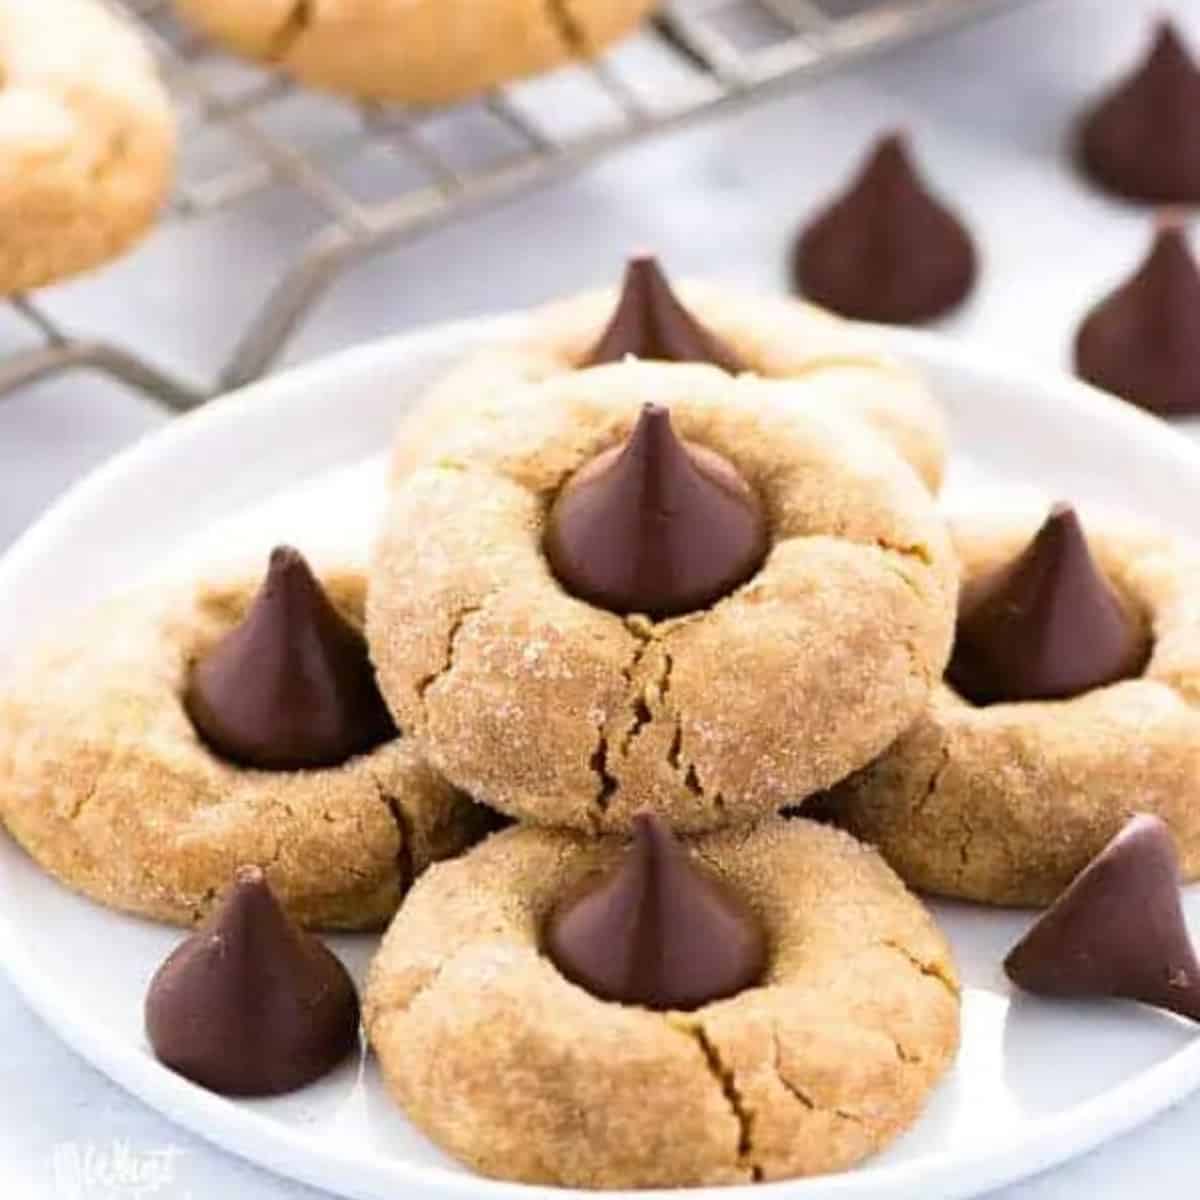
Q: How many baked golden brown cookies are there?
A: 7